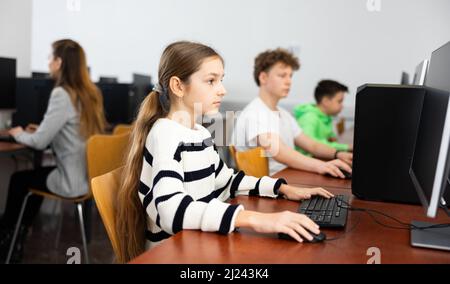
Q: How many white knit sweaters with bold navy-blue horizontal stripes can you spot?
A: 1